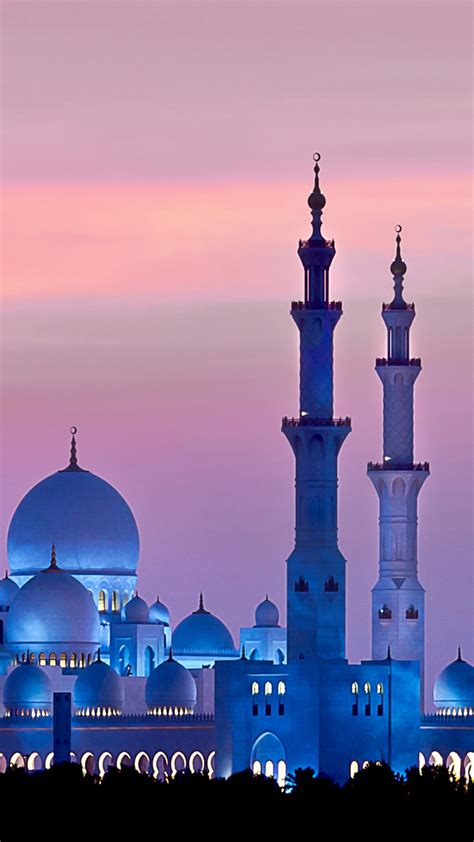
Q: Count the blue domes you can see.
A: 11